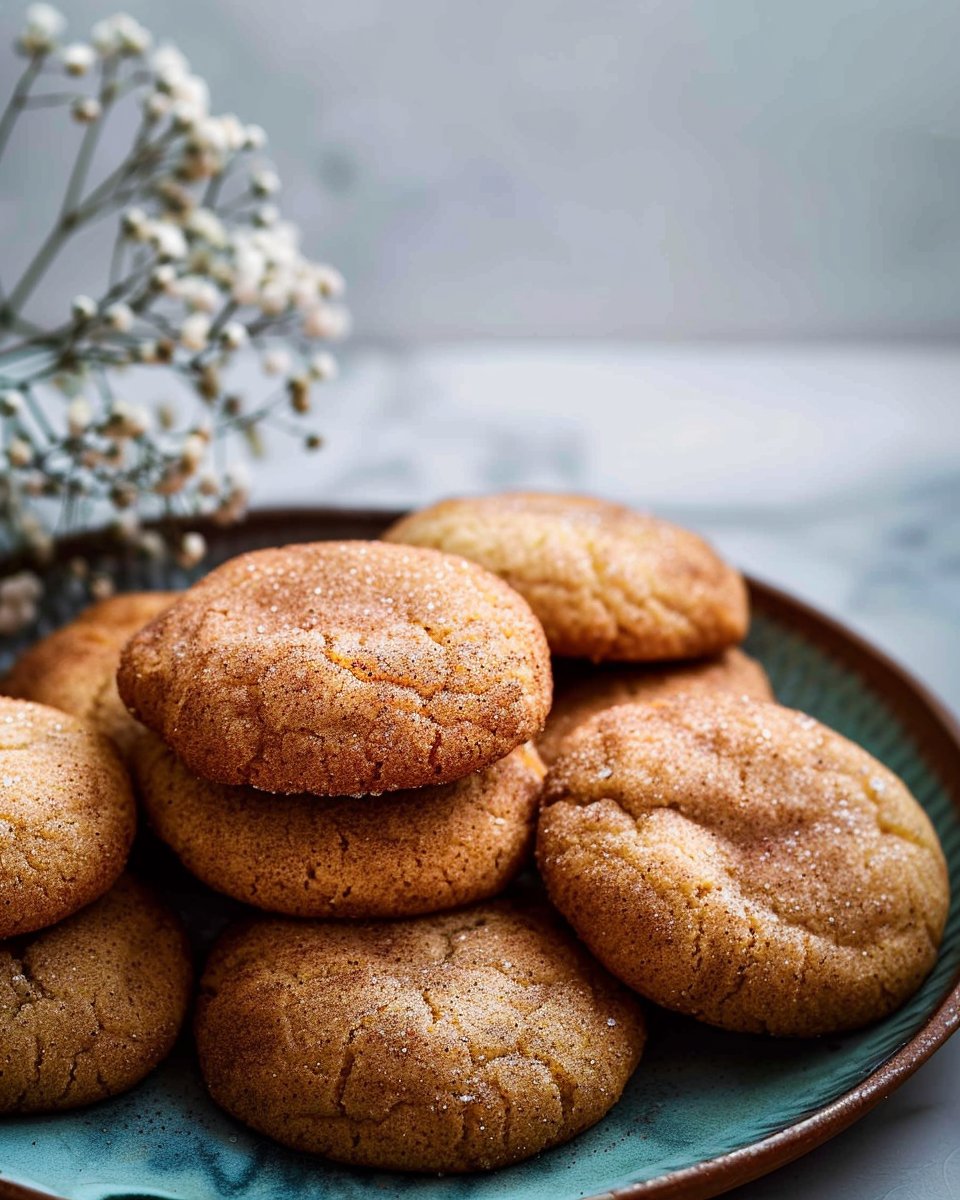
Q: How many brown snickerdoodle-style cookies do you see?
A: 9